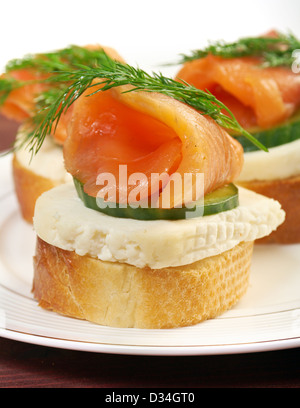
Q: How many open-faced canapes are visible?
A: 3